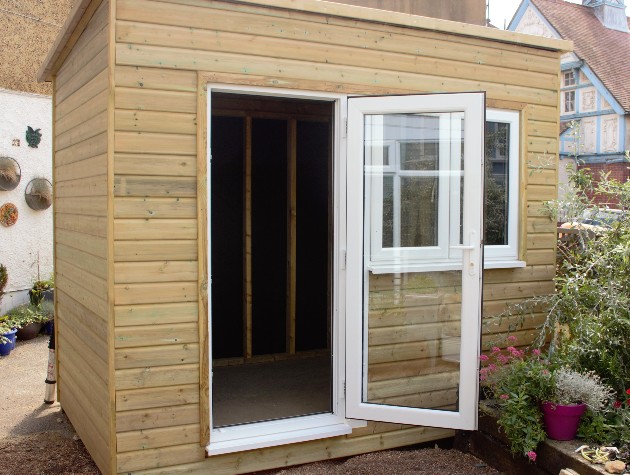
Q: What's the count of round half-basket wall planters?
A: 2